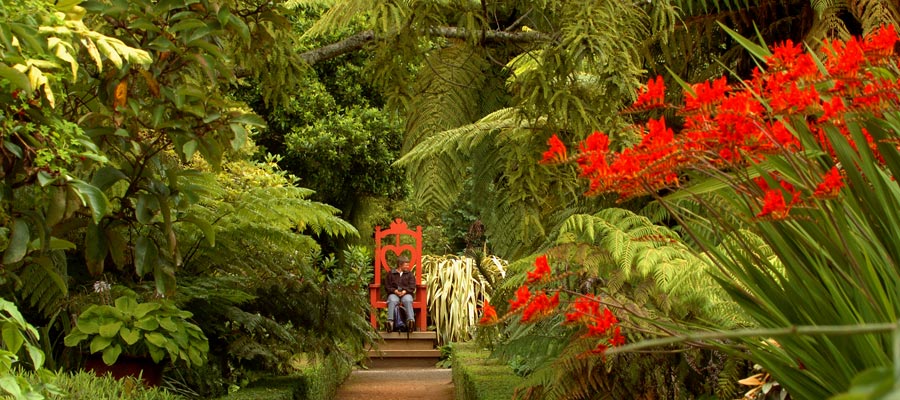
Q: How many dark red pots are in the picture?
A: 1